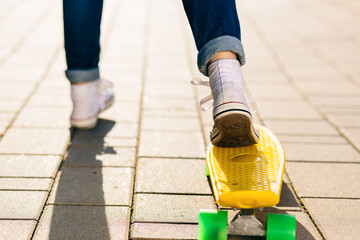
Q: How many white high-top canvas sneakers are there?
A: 2